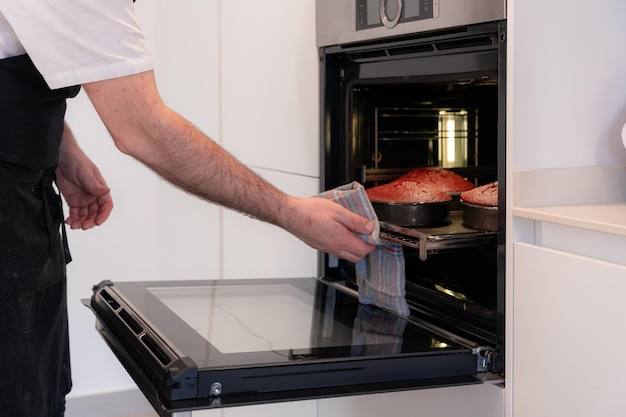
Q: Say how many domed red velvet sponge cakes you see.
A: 3